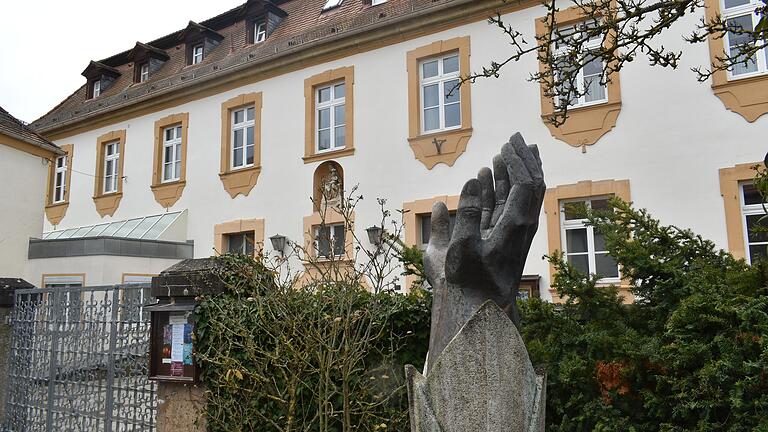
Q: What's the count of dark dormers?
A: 4